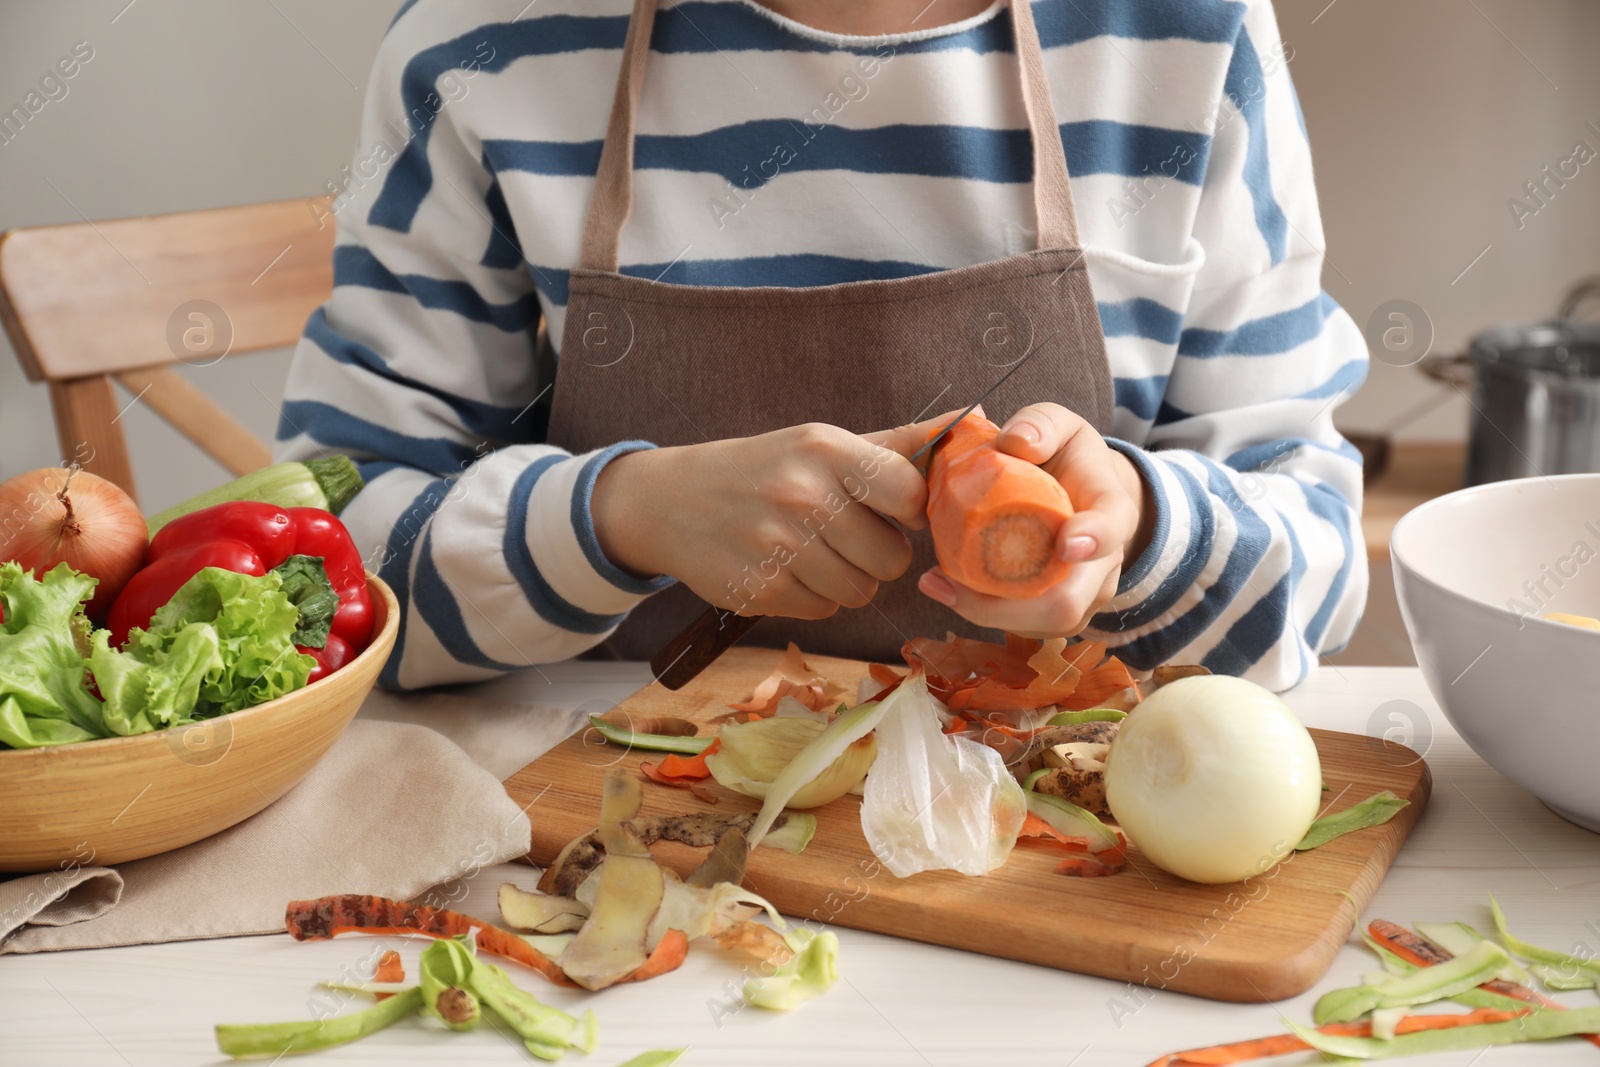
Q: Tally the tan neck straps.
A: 2